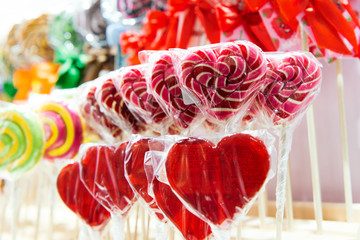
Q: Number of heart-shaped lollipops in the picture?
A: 11